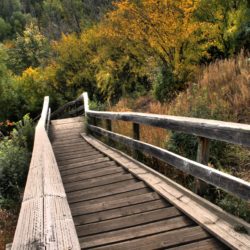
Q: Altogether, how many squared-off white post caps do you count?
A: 0